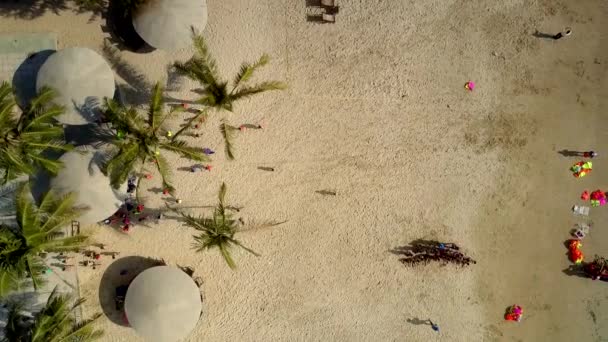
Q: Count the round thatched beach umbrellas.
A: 4